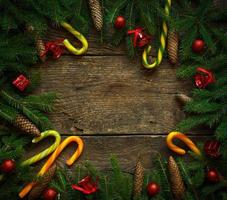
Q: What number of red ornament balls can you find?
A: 6